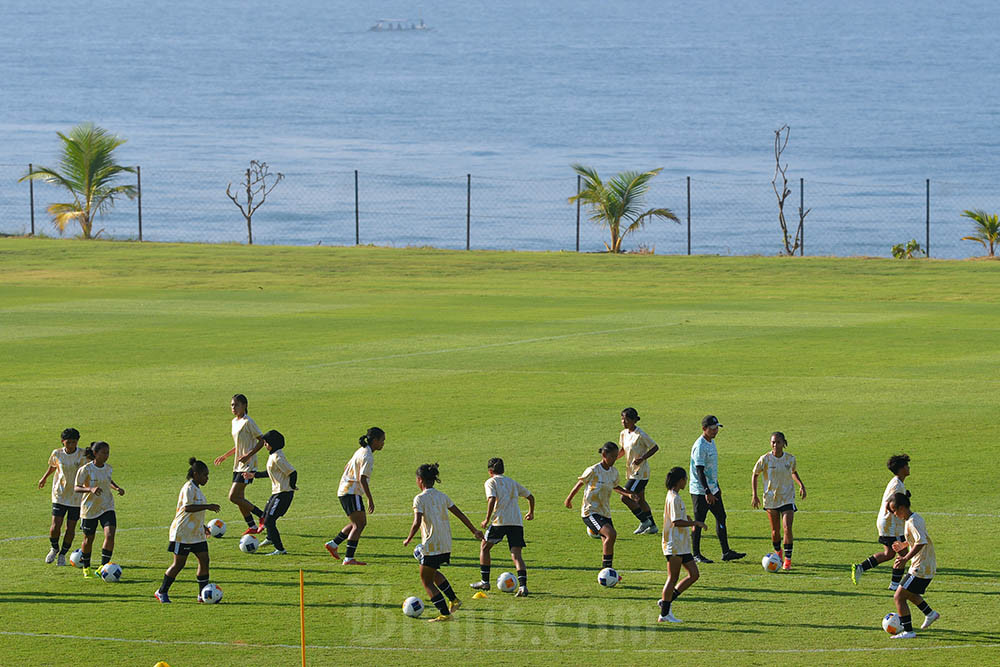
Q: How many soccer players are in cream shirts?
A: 14